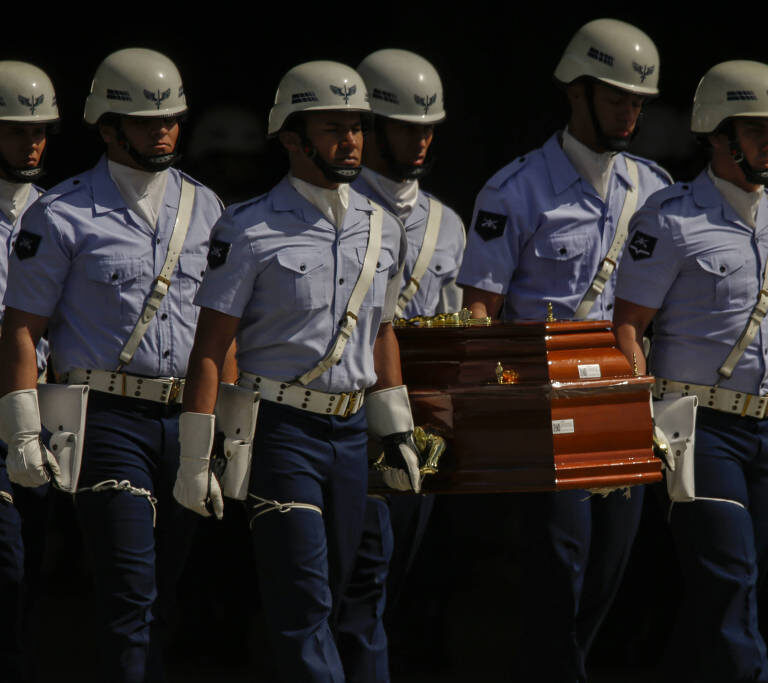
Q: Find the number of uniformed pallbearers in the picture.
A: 6